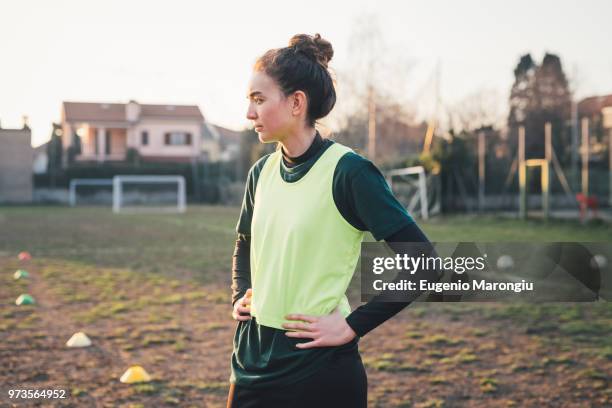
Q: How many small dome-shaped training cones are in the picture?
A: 5